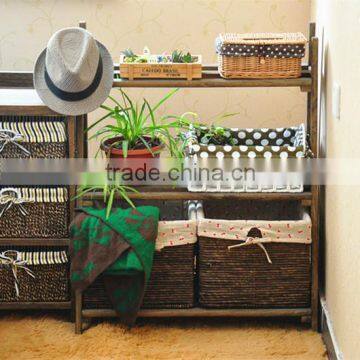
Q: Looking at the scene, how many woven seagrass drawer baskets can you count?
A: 3